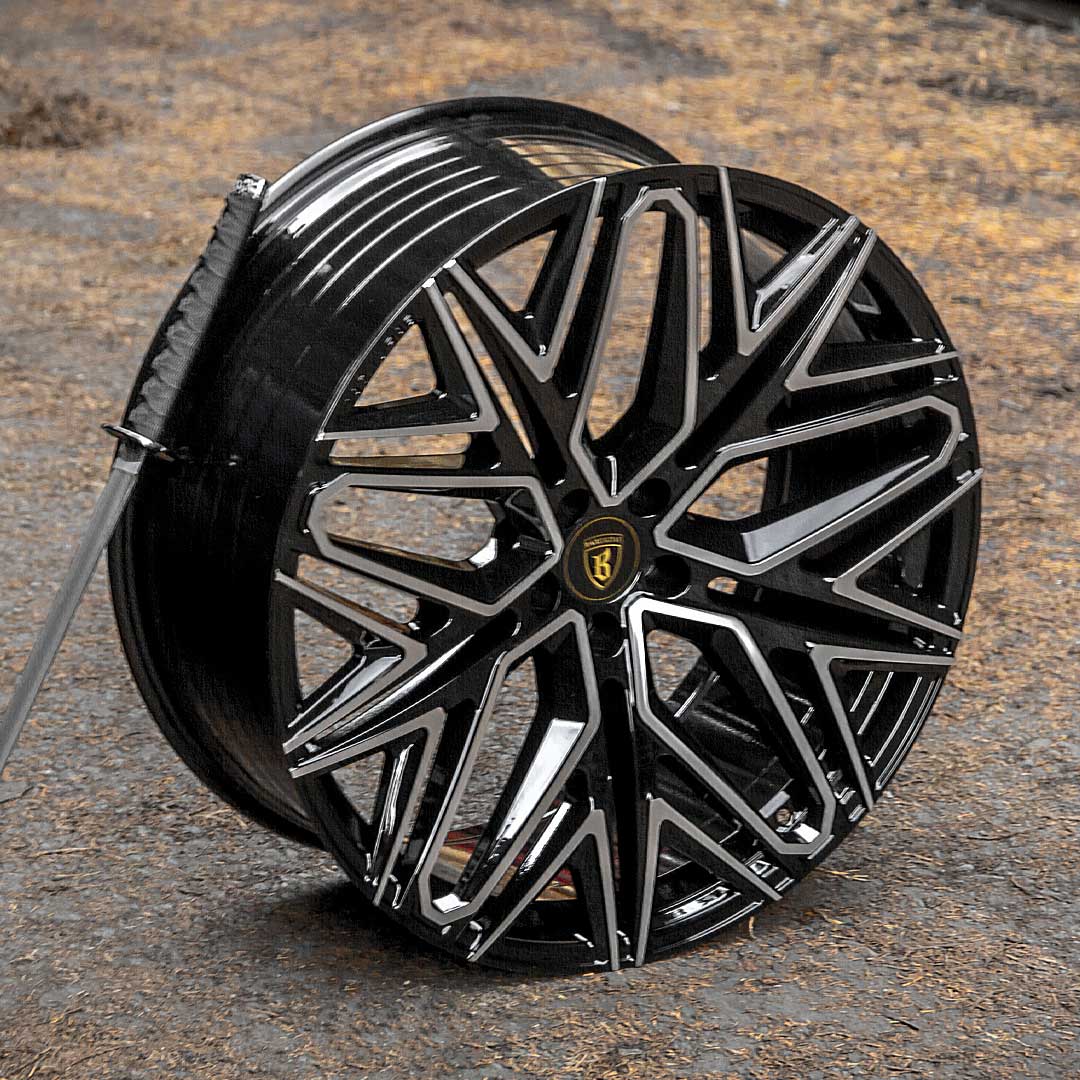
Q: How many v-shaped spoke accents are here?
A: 10